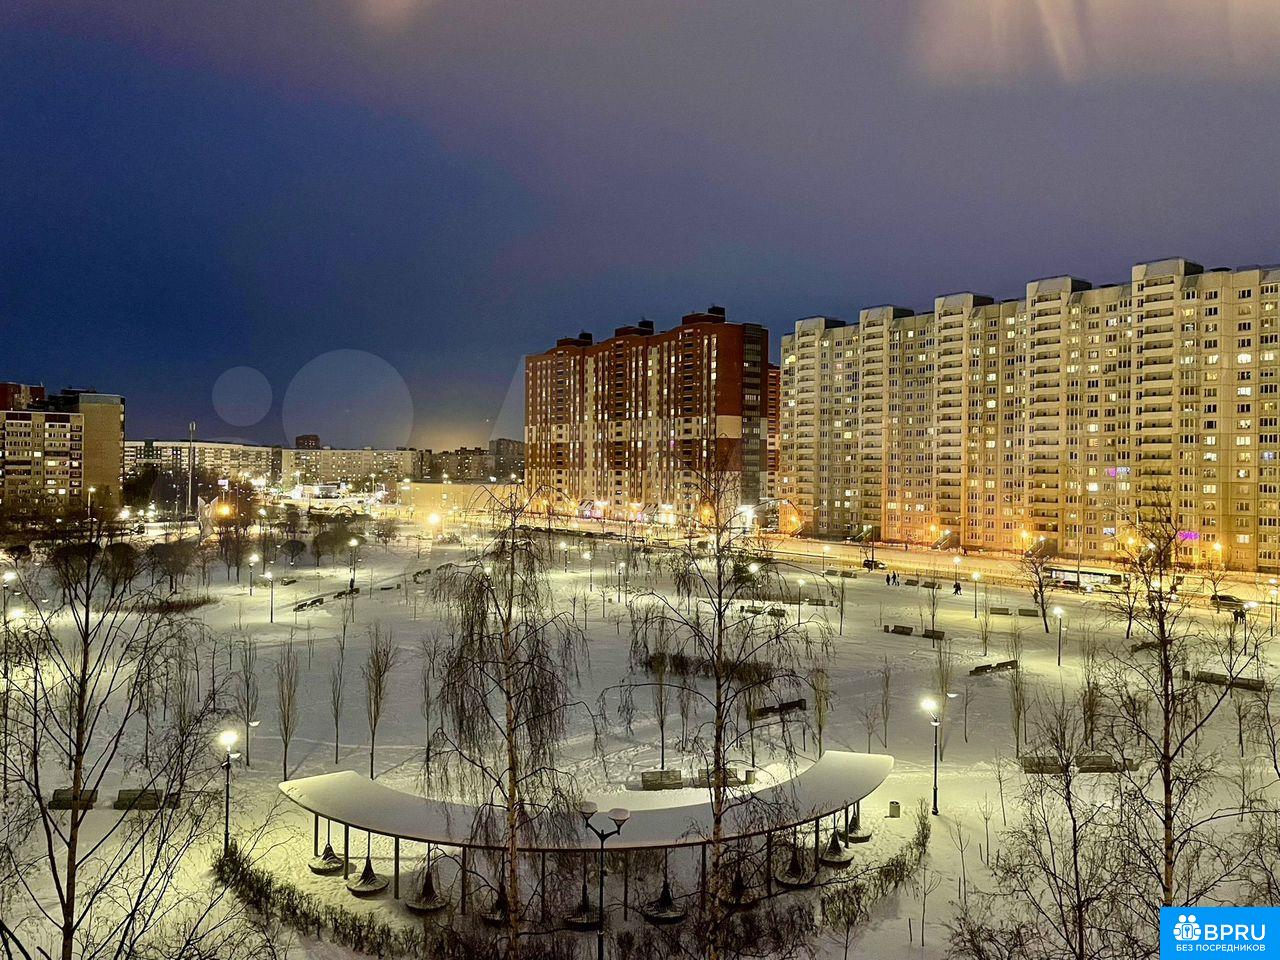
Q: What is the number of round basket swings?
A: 10